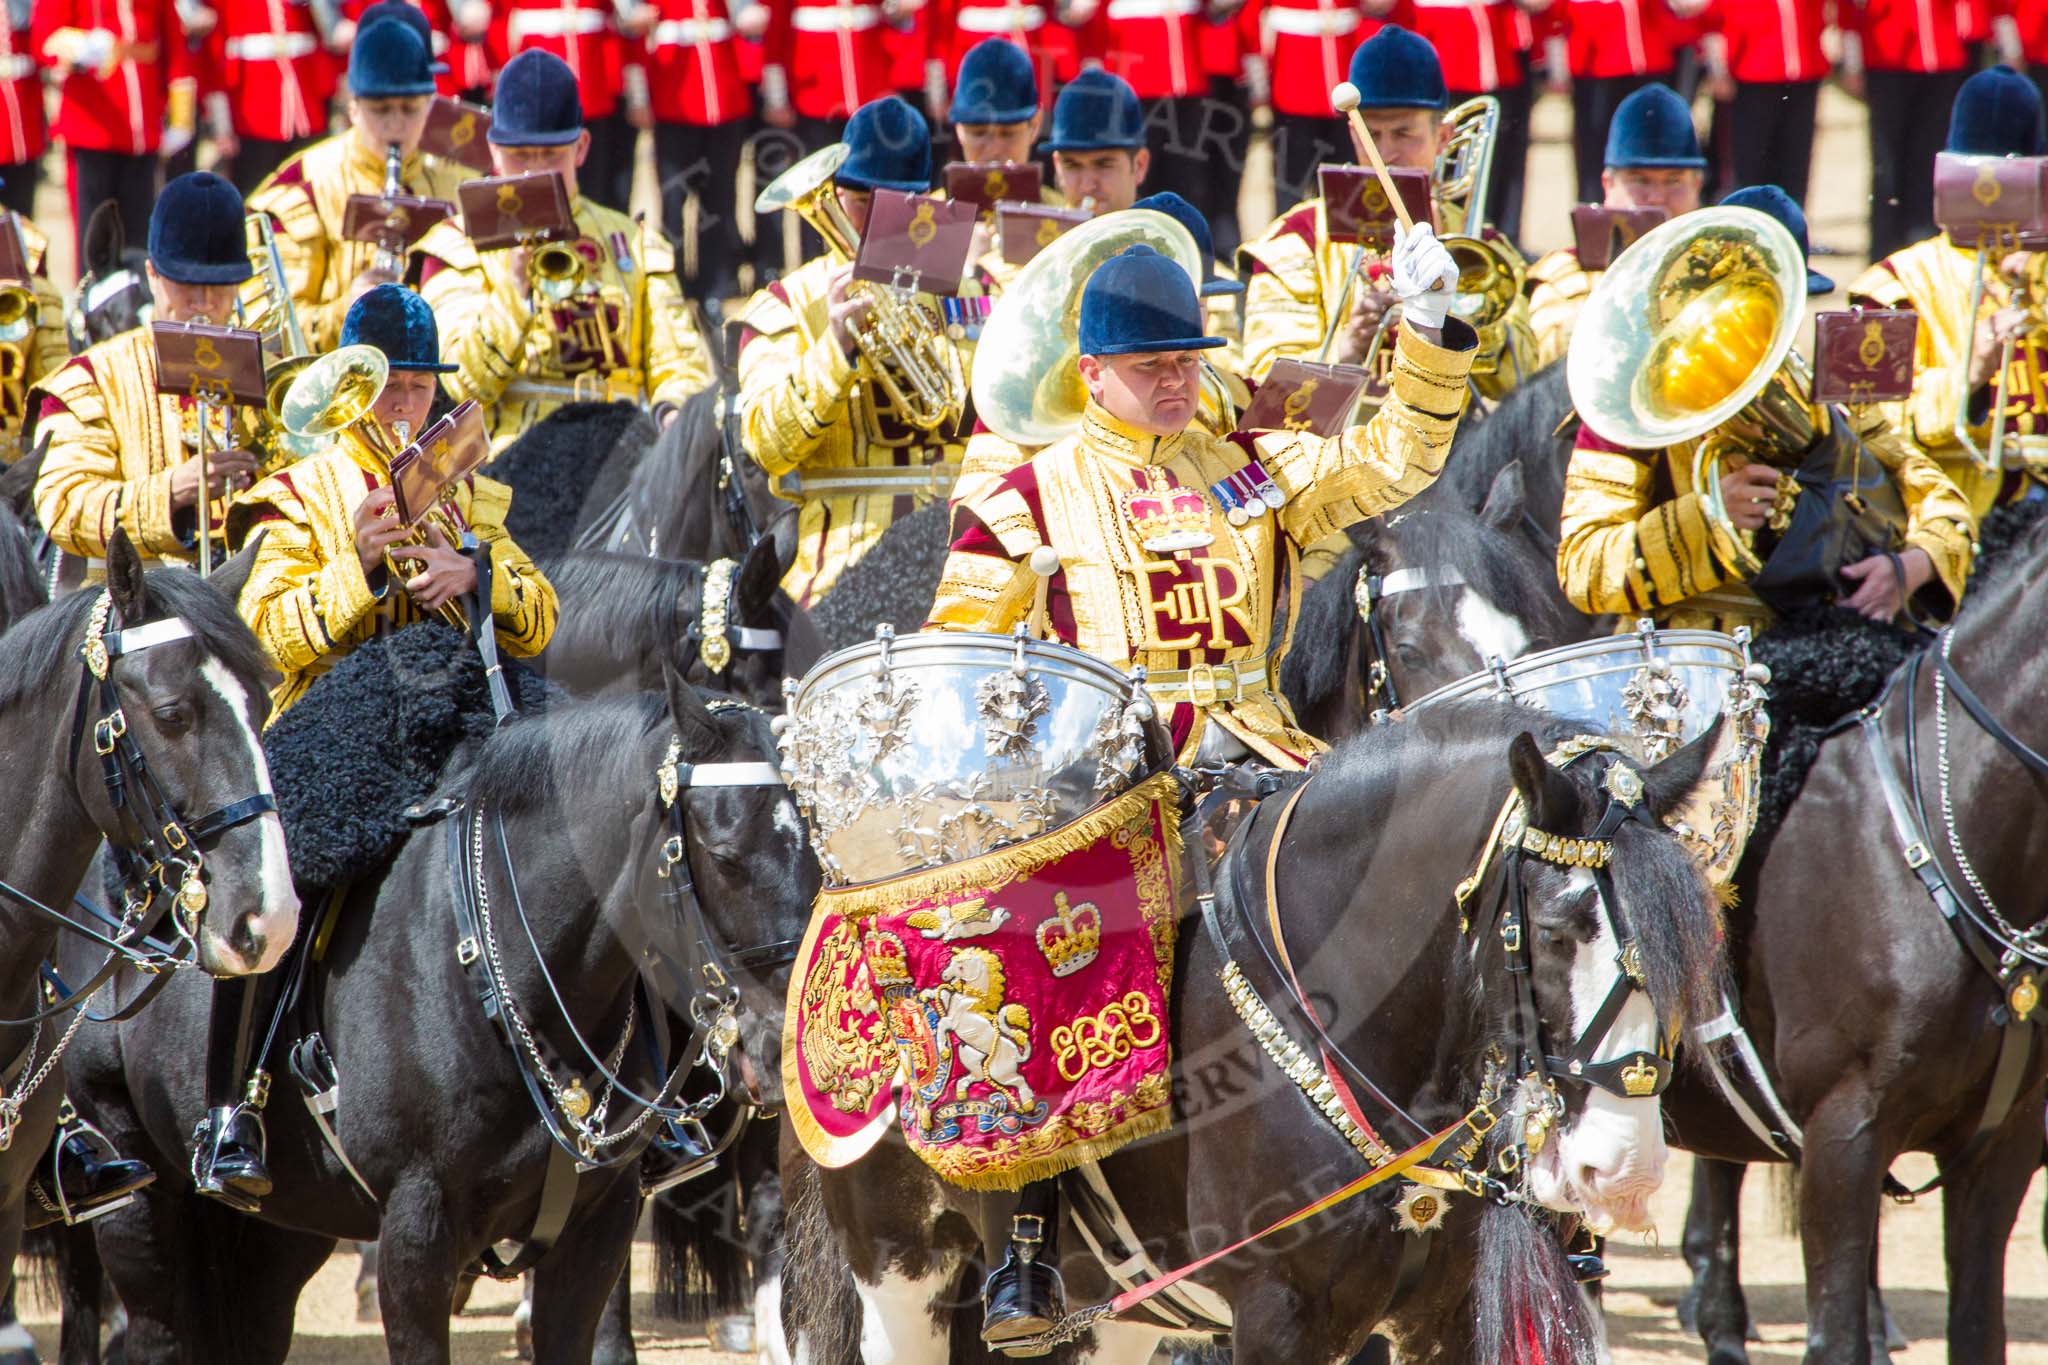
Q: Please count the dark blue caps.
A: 14